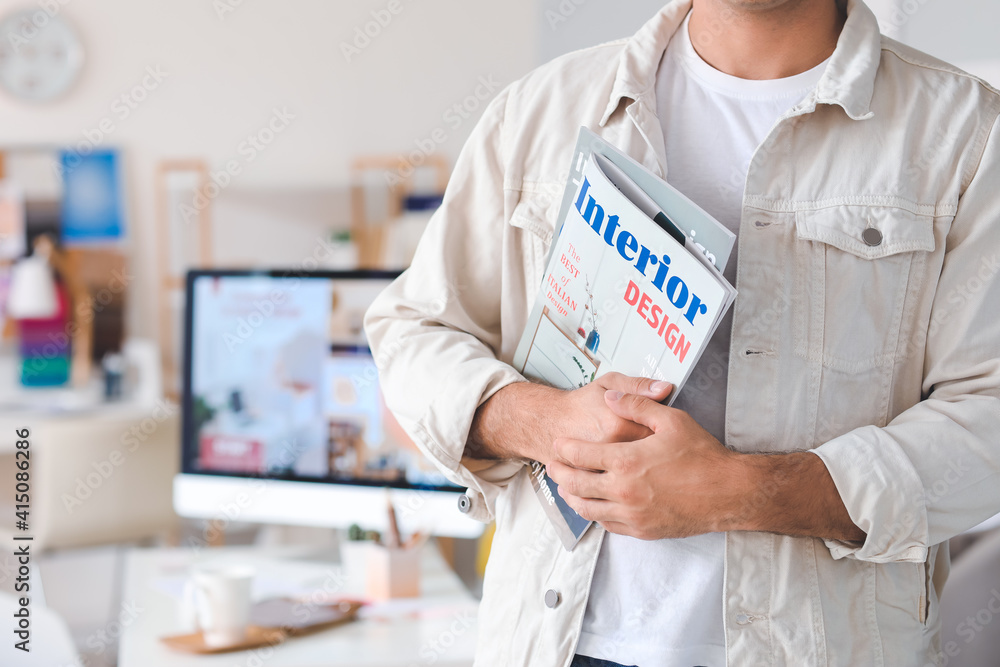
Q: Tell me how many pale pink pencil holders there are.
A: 1